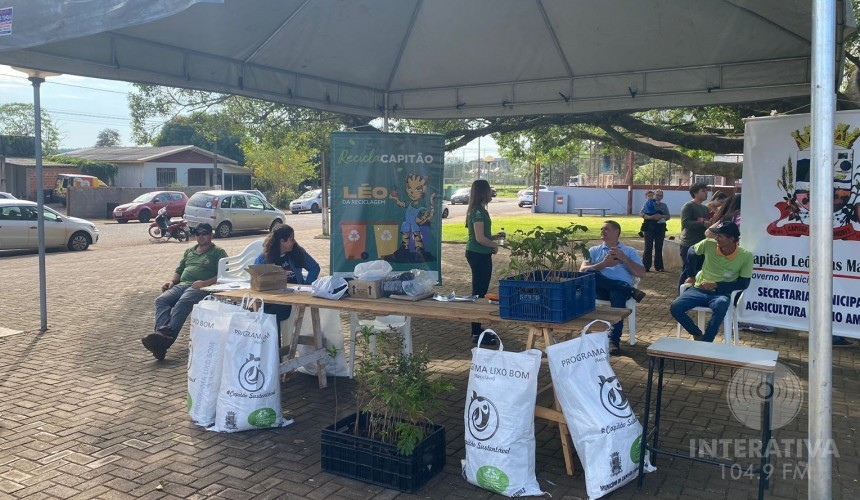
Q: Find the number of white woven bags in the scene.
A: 4